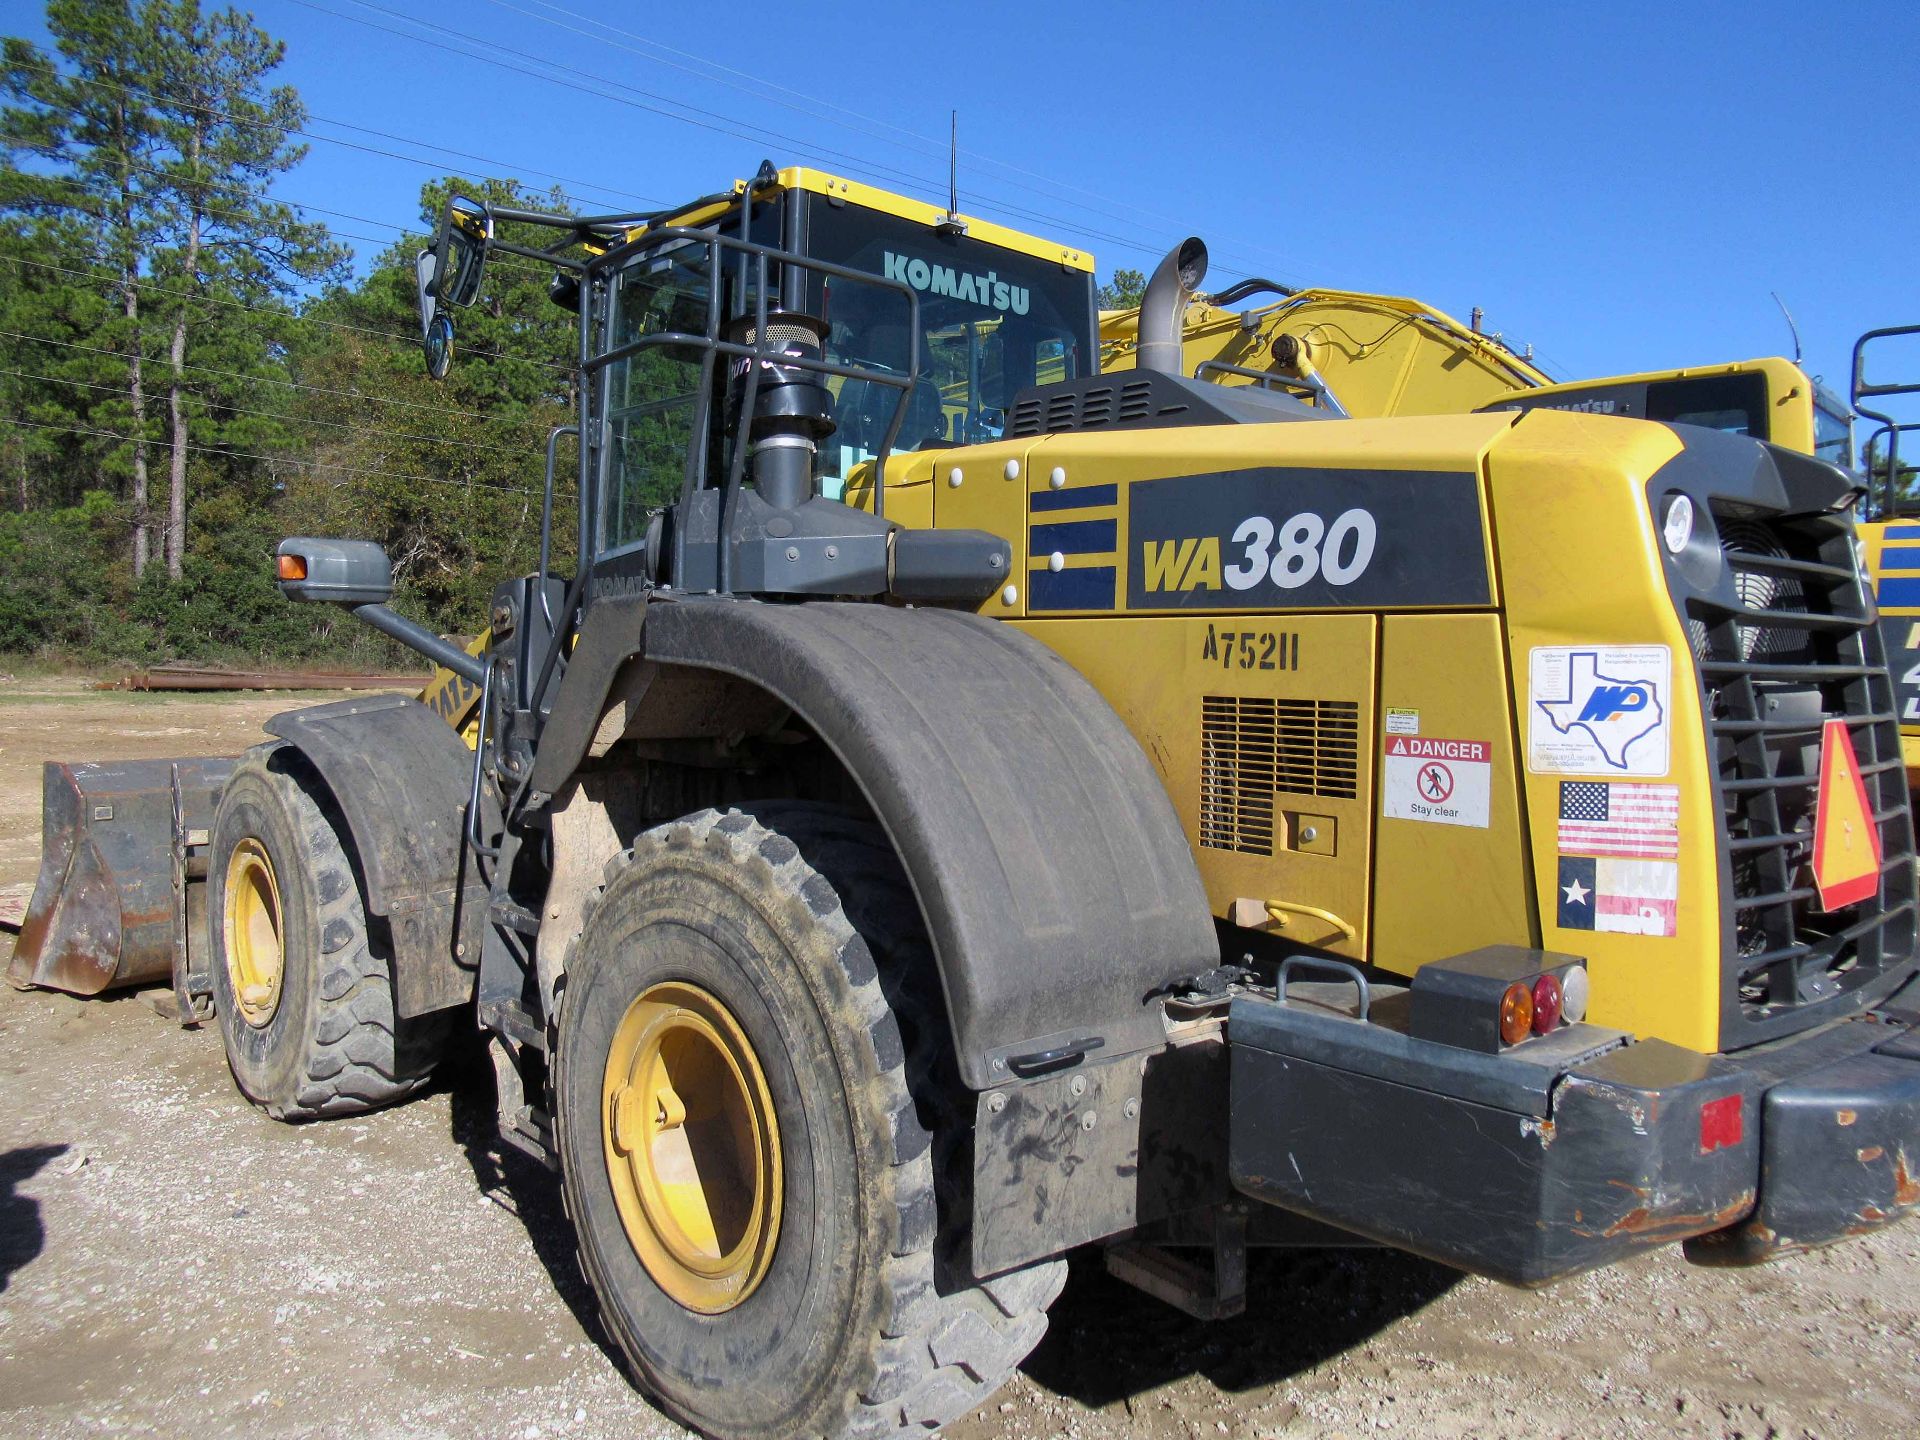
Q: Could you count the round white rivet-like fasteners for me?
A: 5